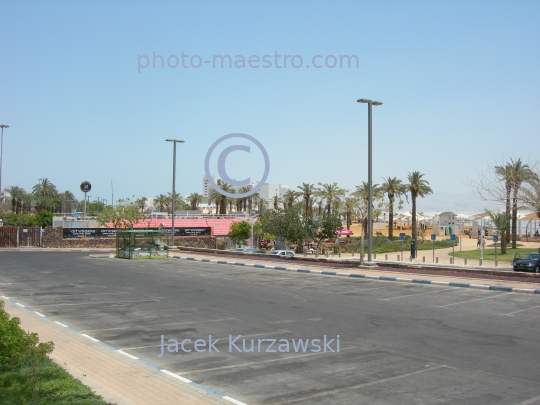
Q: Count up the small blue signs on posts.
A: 4